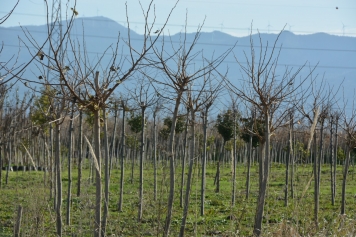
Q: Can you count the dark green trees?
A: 4